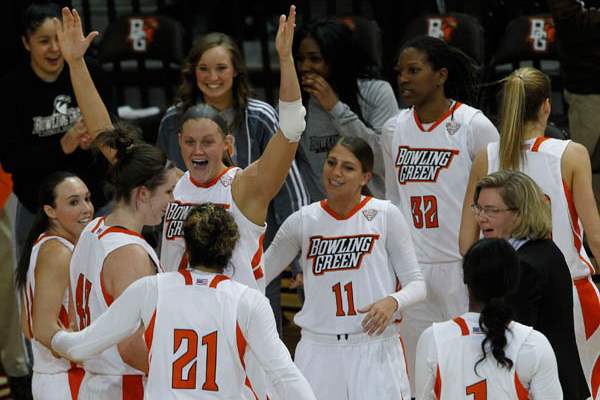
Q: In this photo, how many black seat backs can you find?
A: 4